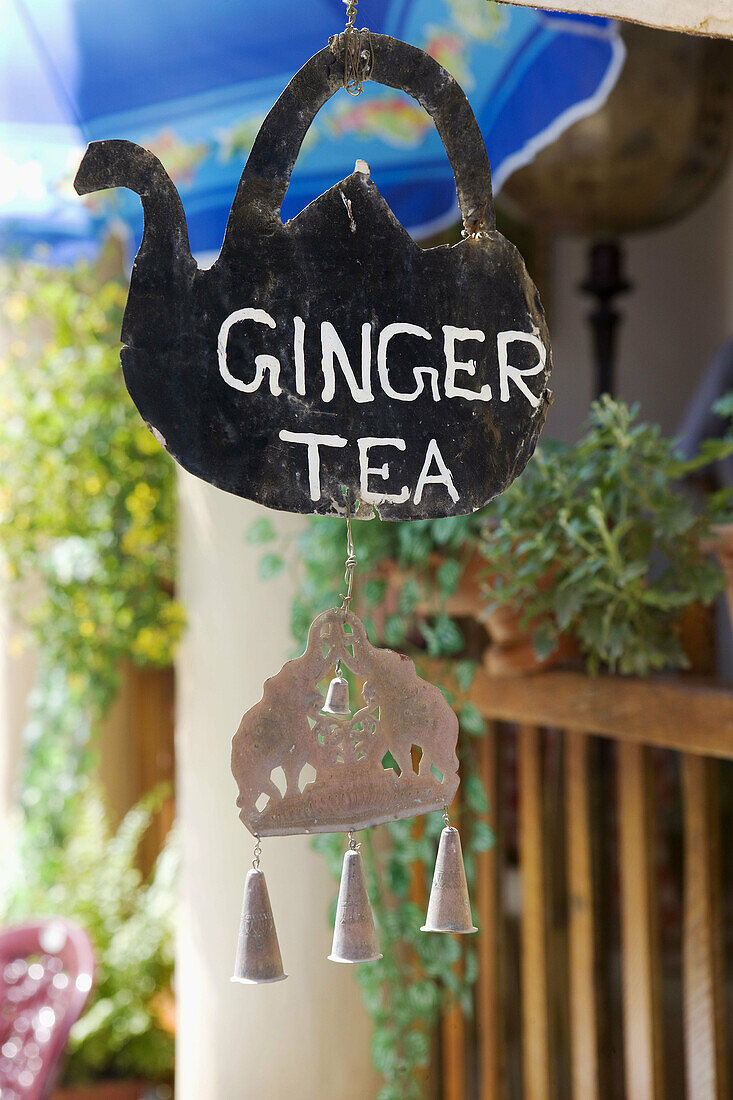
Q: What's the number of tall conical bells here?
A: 3